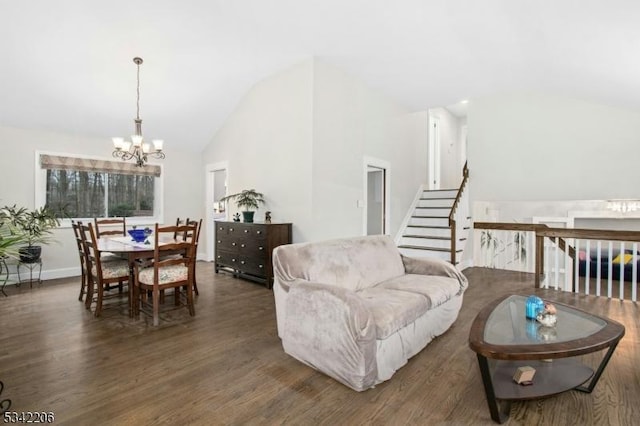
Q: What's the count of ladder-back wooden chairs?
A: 6